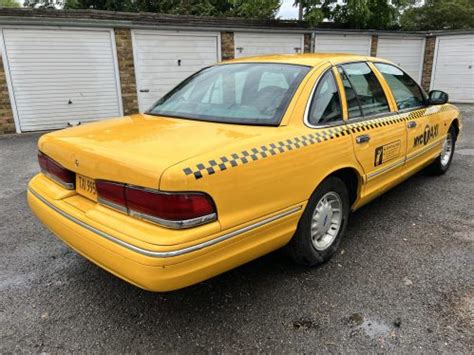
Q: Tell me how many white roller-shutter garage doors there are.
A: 6